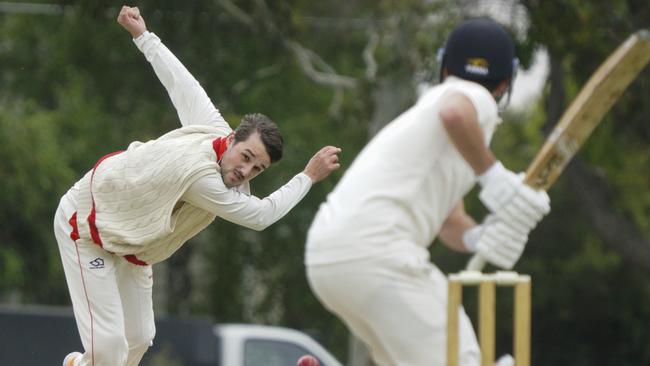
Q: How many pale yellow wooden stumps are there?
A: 3